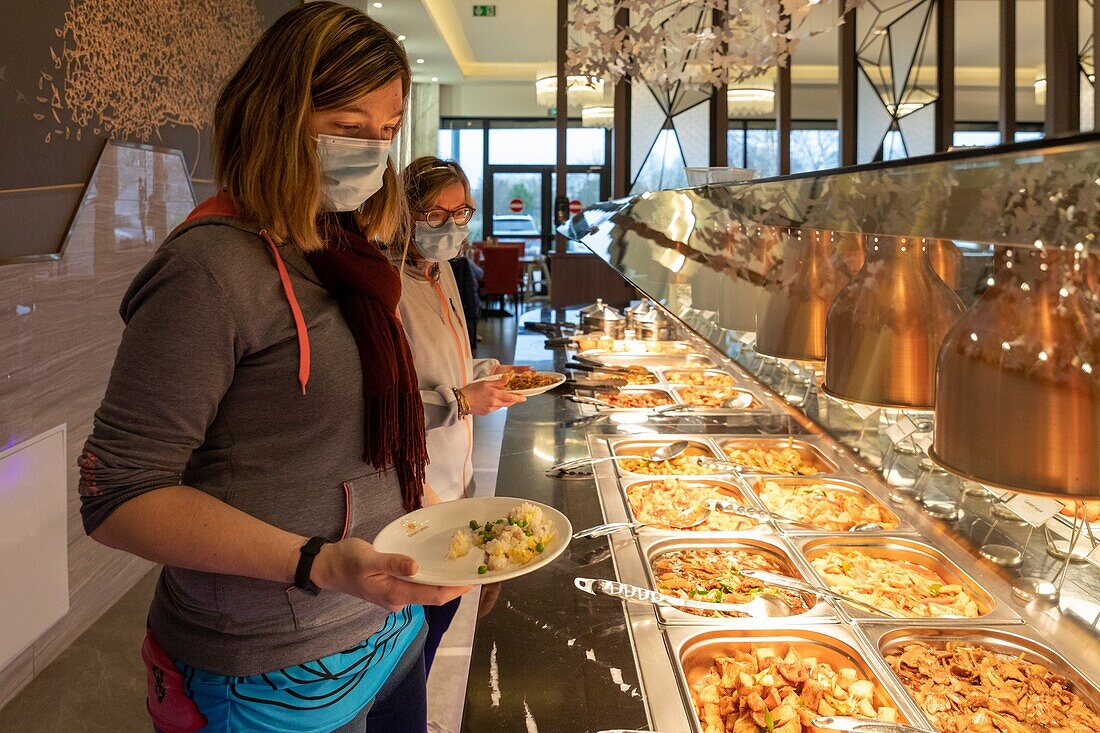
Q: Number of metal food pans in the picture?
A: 14